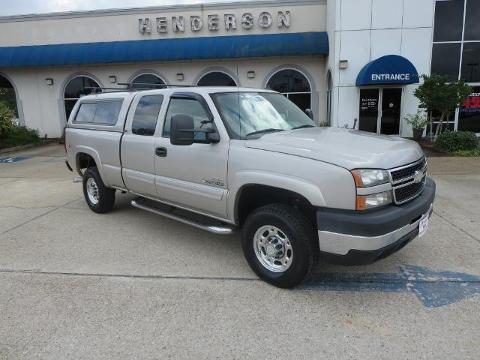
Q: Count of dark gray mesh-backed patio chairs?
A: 0